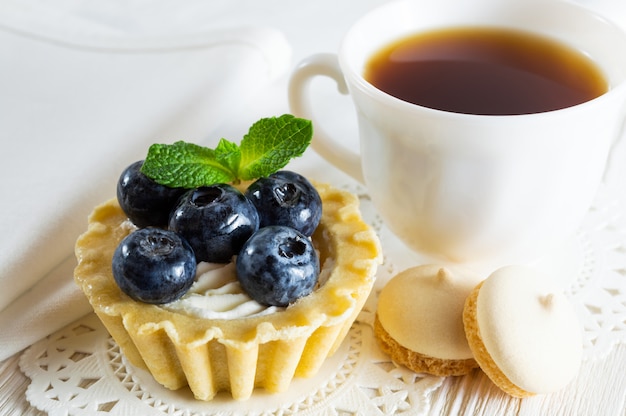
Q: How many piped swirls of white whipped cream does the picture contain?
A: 1